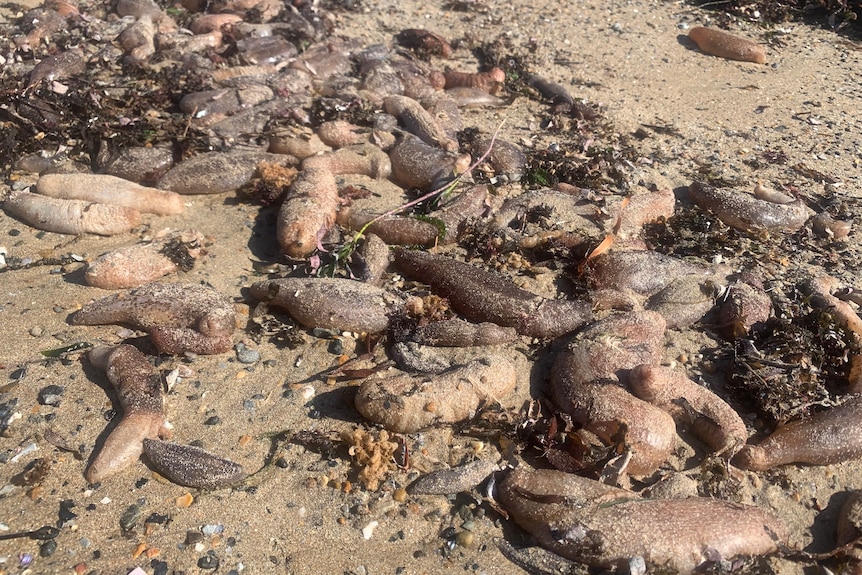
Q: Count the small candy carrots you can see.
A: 0